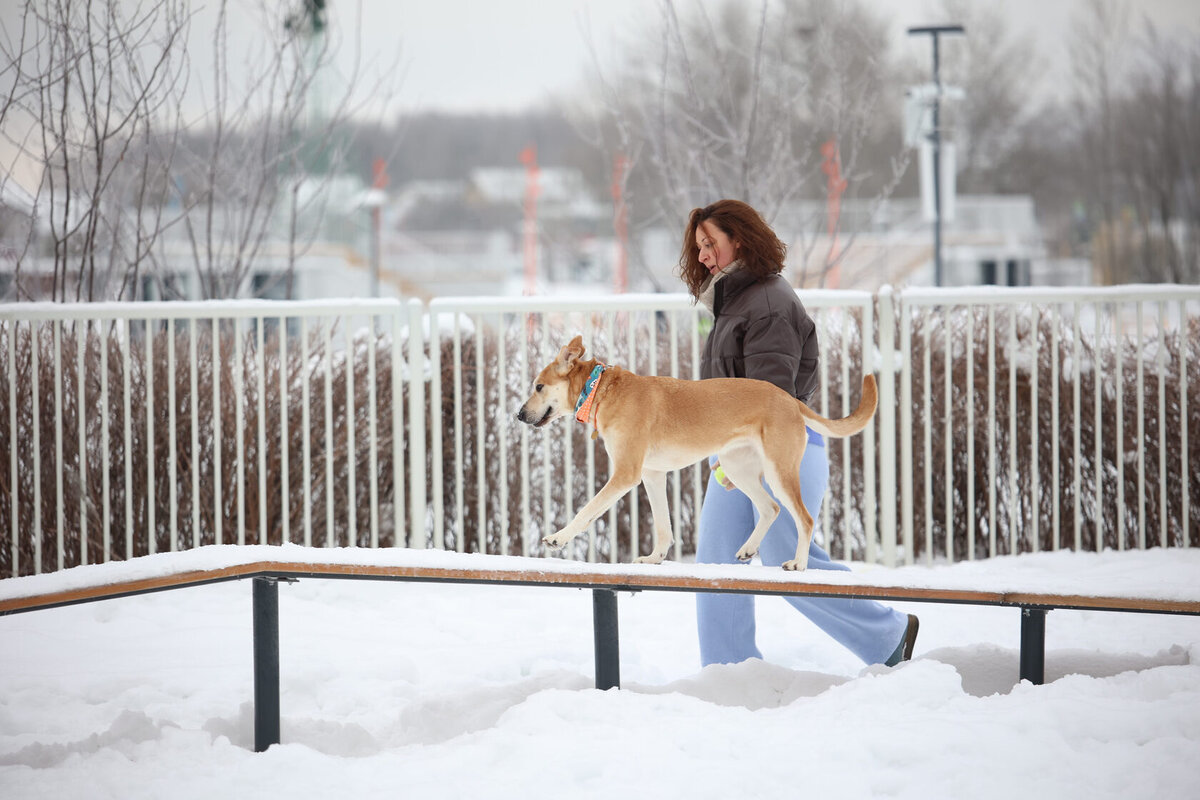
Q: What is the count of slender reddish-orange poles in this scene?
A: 4